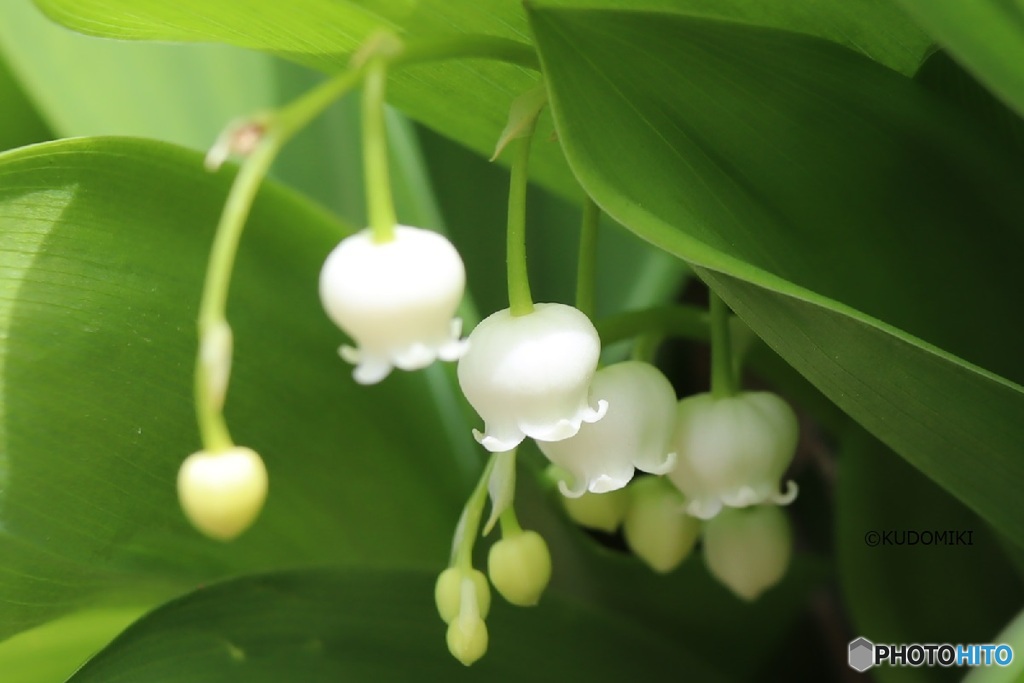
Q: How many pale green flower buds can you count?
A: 7